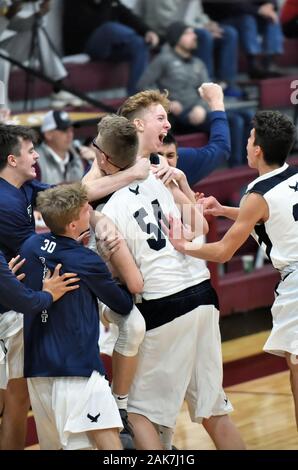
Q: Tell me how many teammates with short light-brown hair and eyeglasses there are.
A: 1